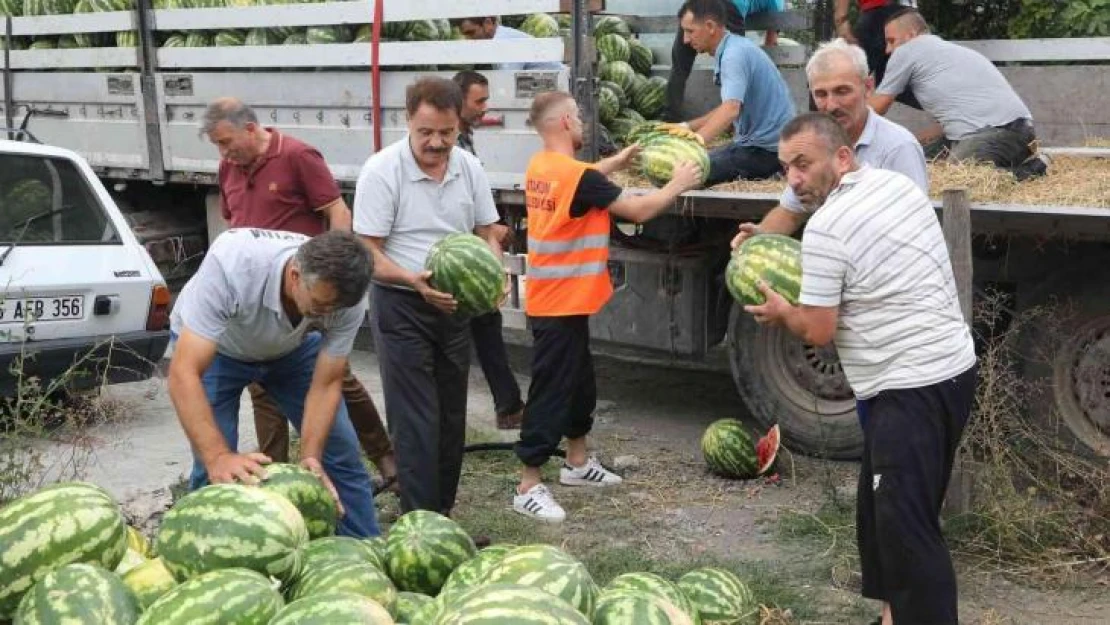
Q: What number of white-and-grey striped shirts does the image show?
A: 1